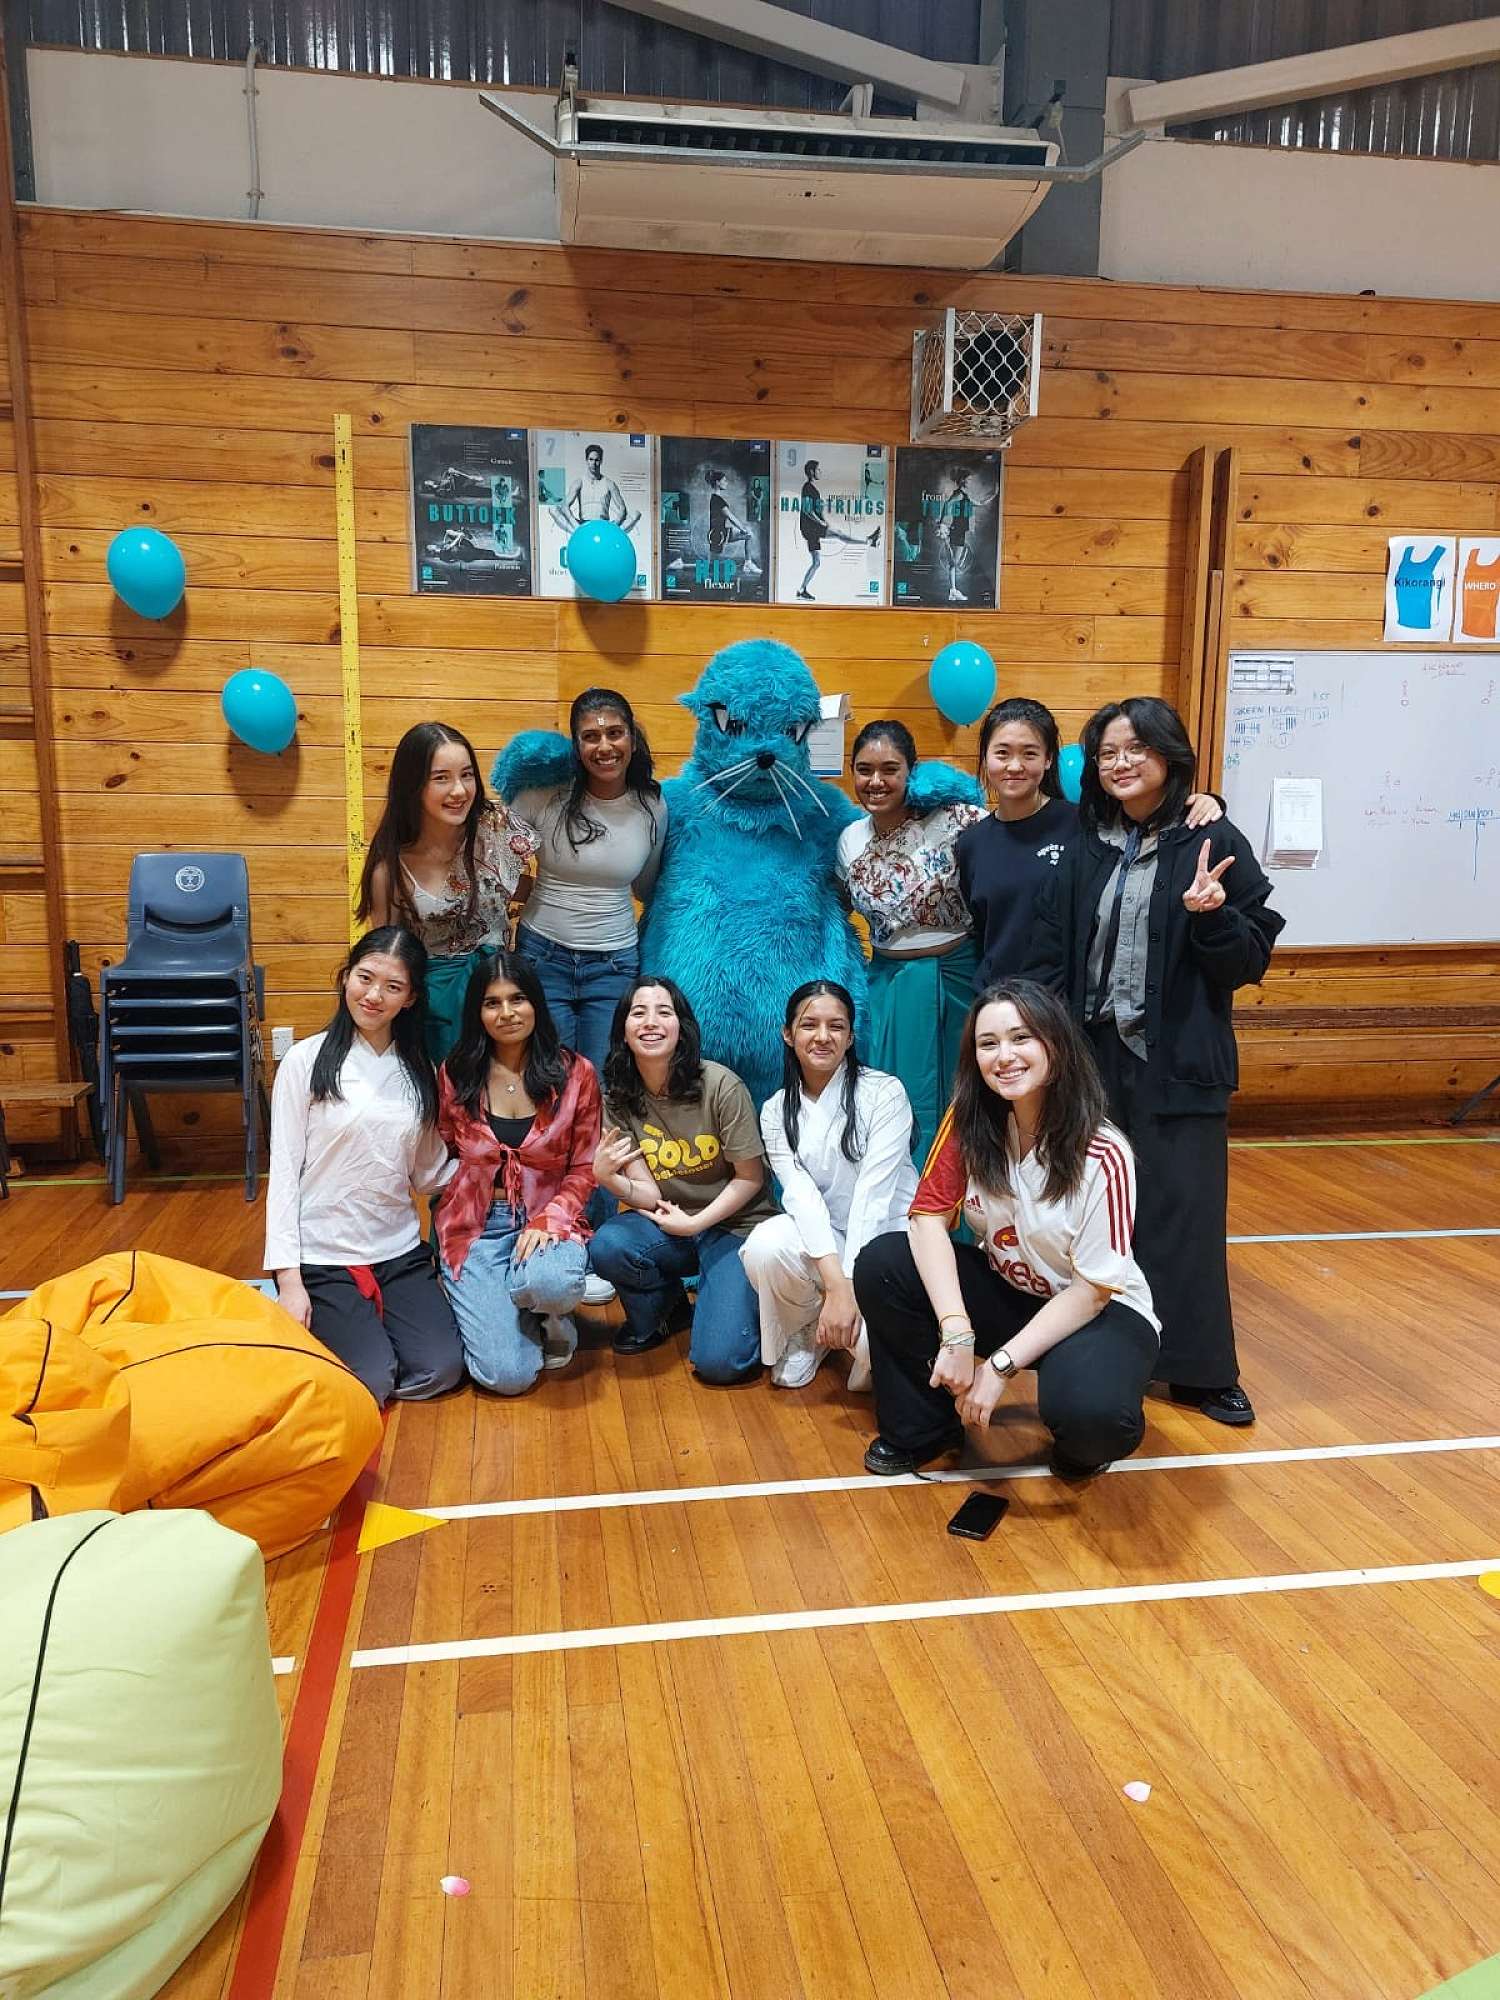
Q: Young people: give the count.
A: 10